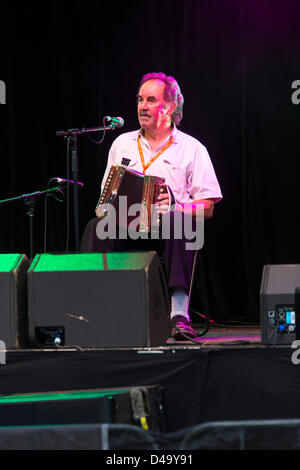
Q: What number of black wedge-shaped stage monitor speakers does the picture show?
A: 3